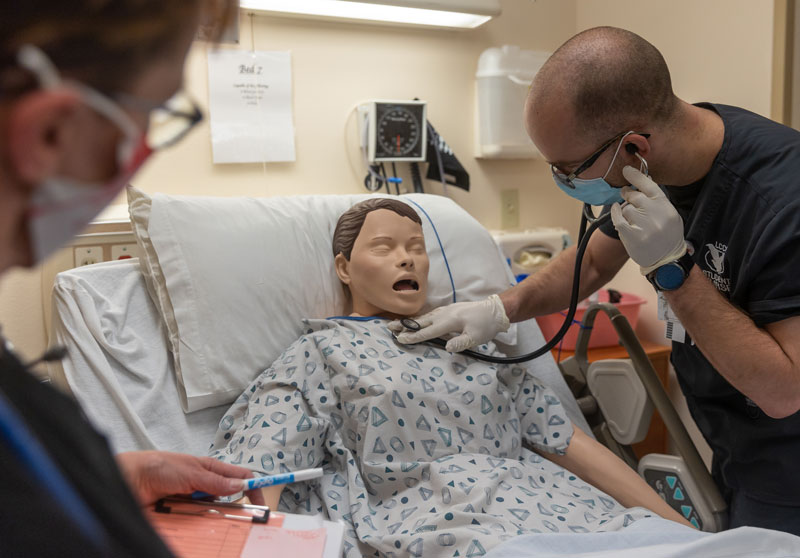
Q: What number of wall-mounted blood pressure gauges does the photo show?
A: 1